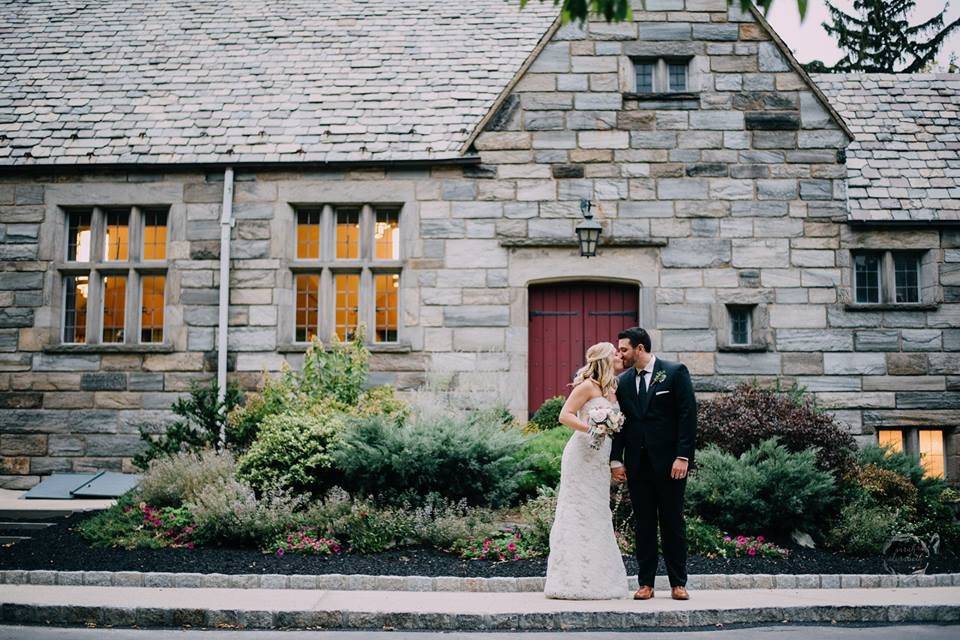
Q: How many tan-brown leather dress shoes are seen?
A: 2